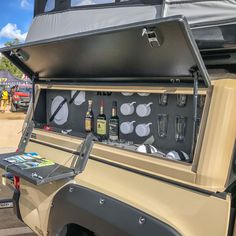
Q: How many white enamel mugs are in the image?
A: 6